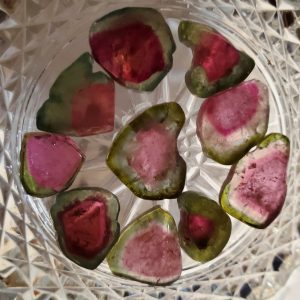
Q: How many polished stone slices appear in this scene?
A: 10